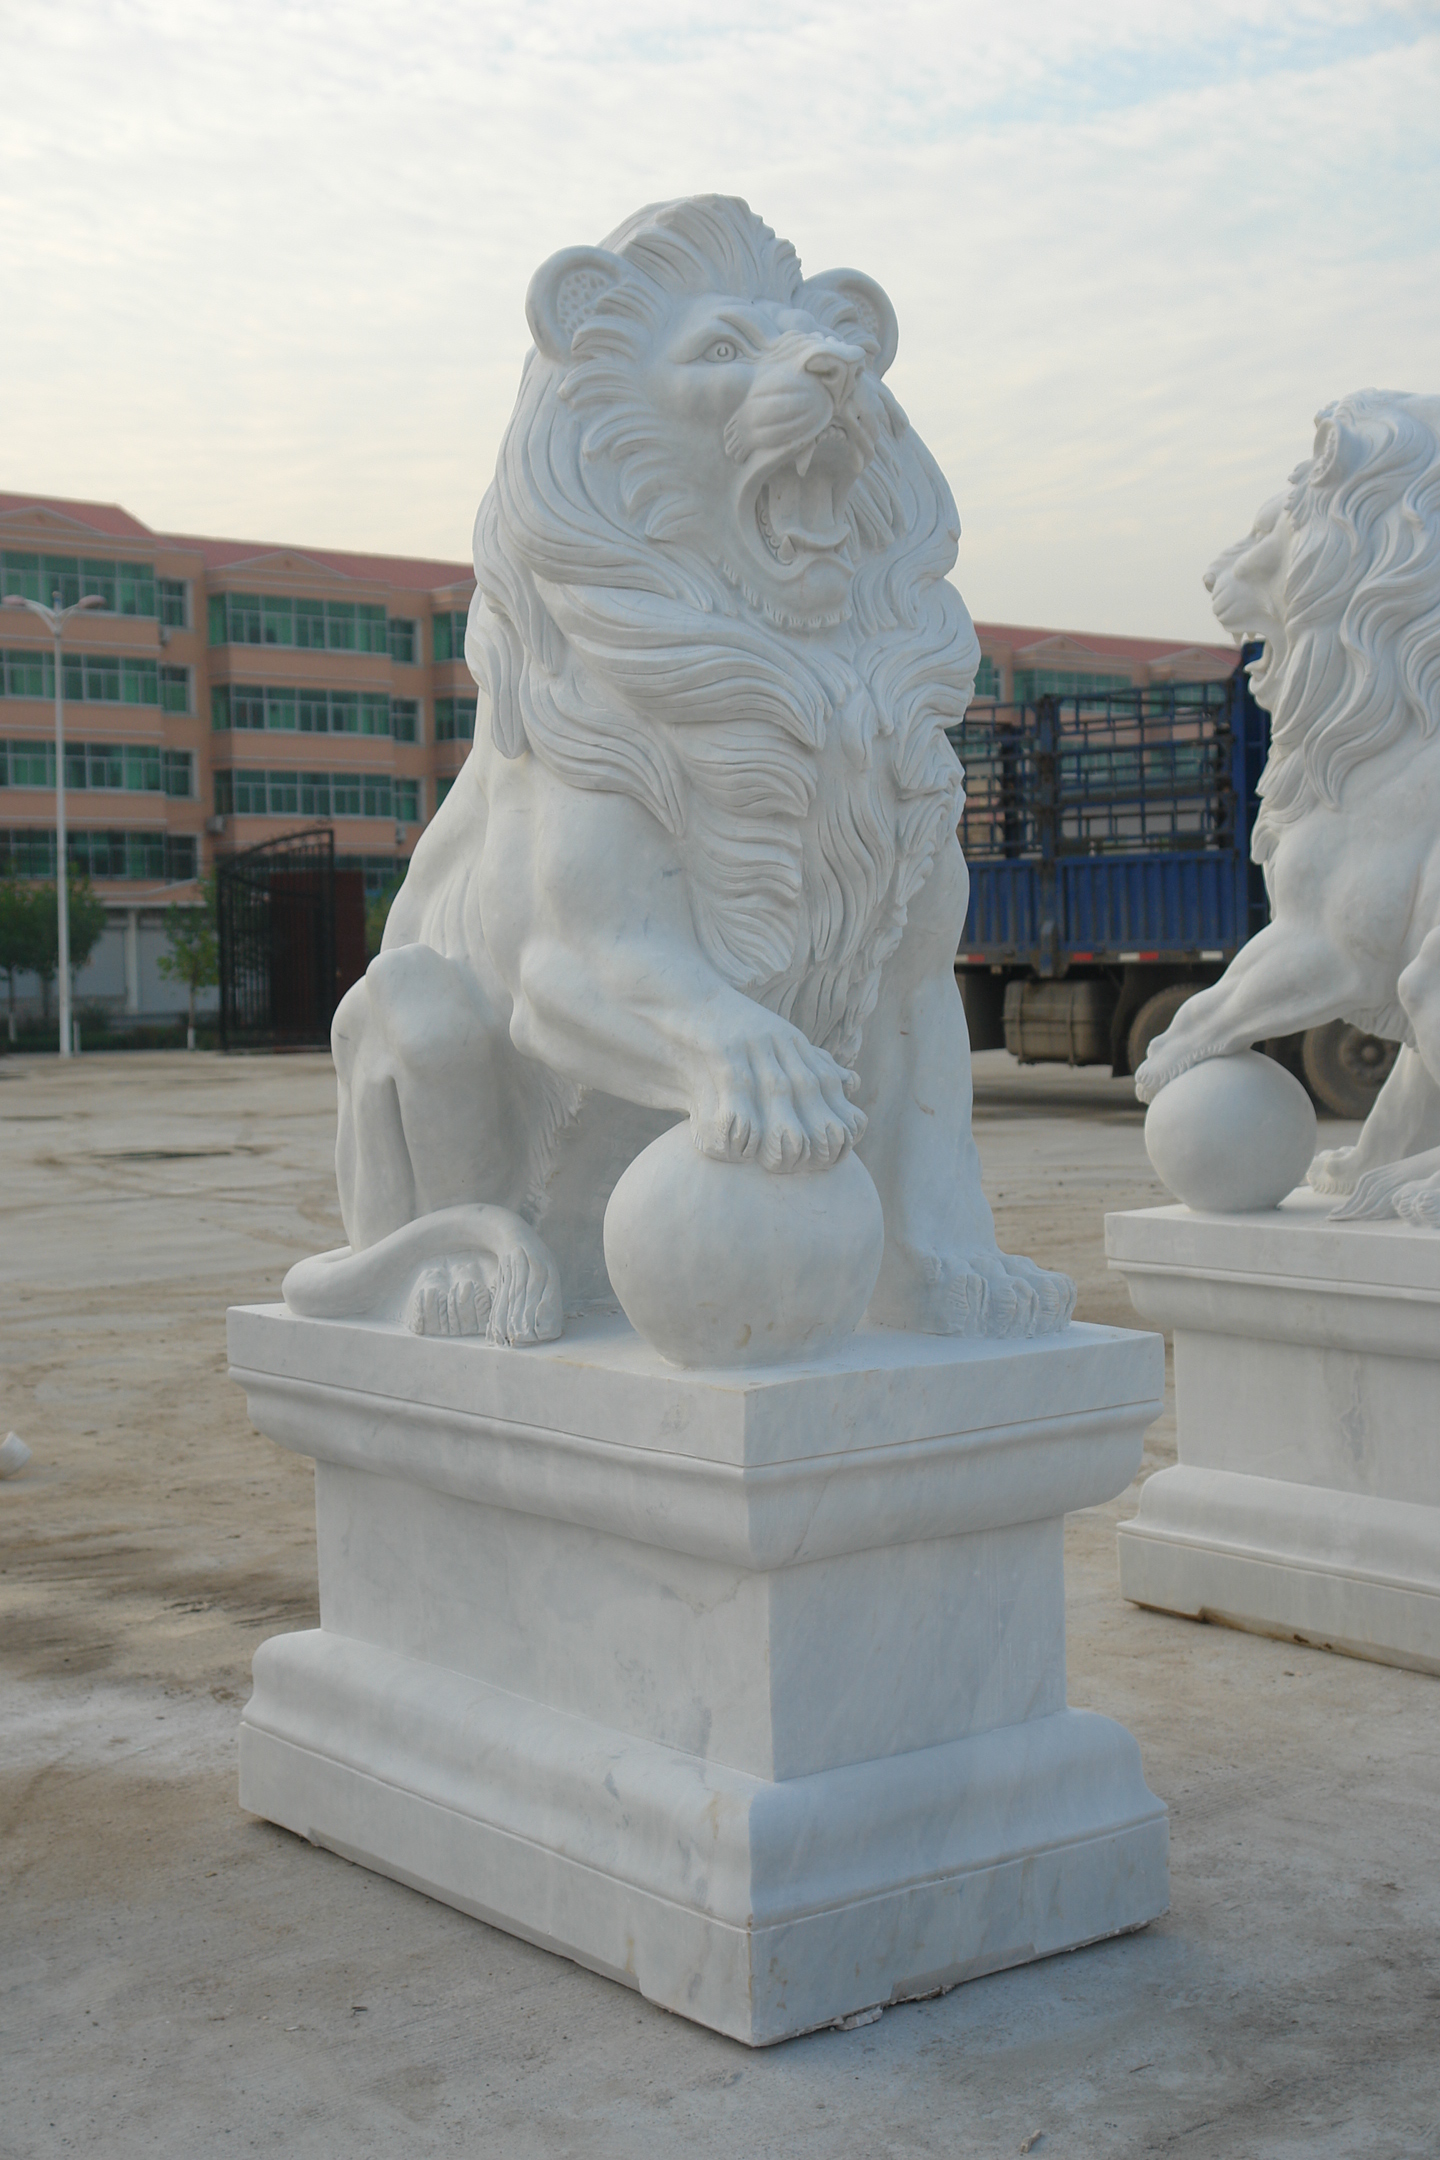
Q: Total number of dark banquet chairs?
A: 0